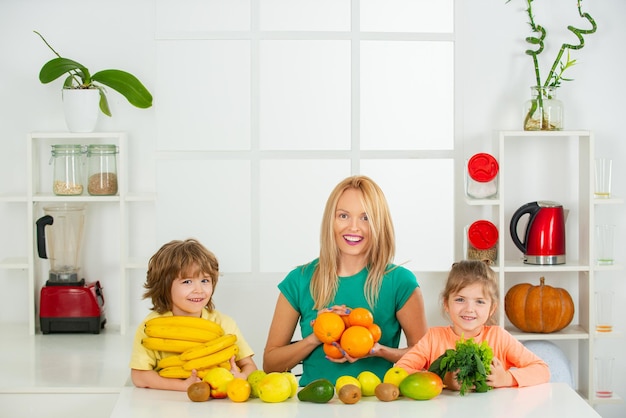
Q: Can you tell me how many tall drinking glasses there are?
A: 4